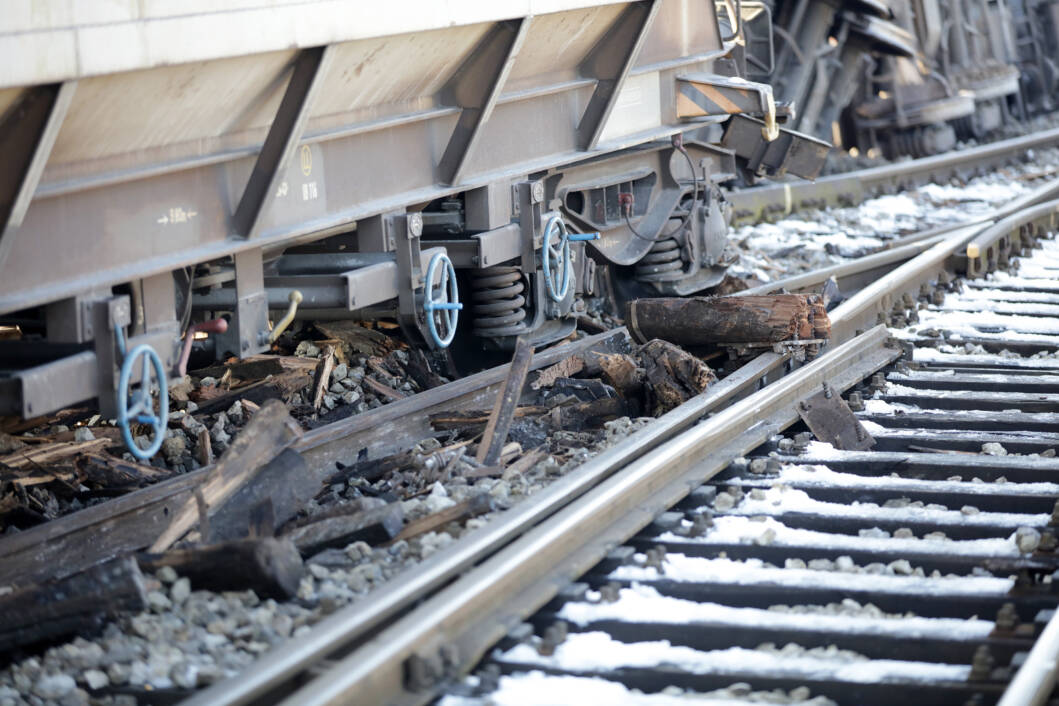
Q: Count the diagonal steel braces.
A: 4